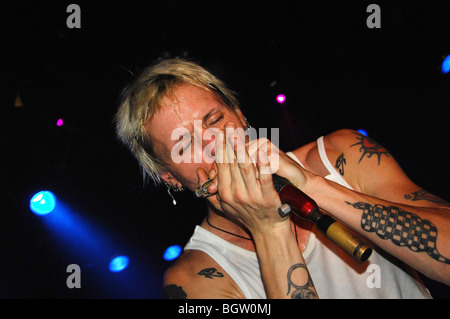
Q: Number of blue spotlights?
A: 5